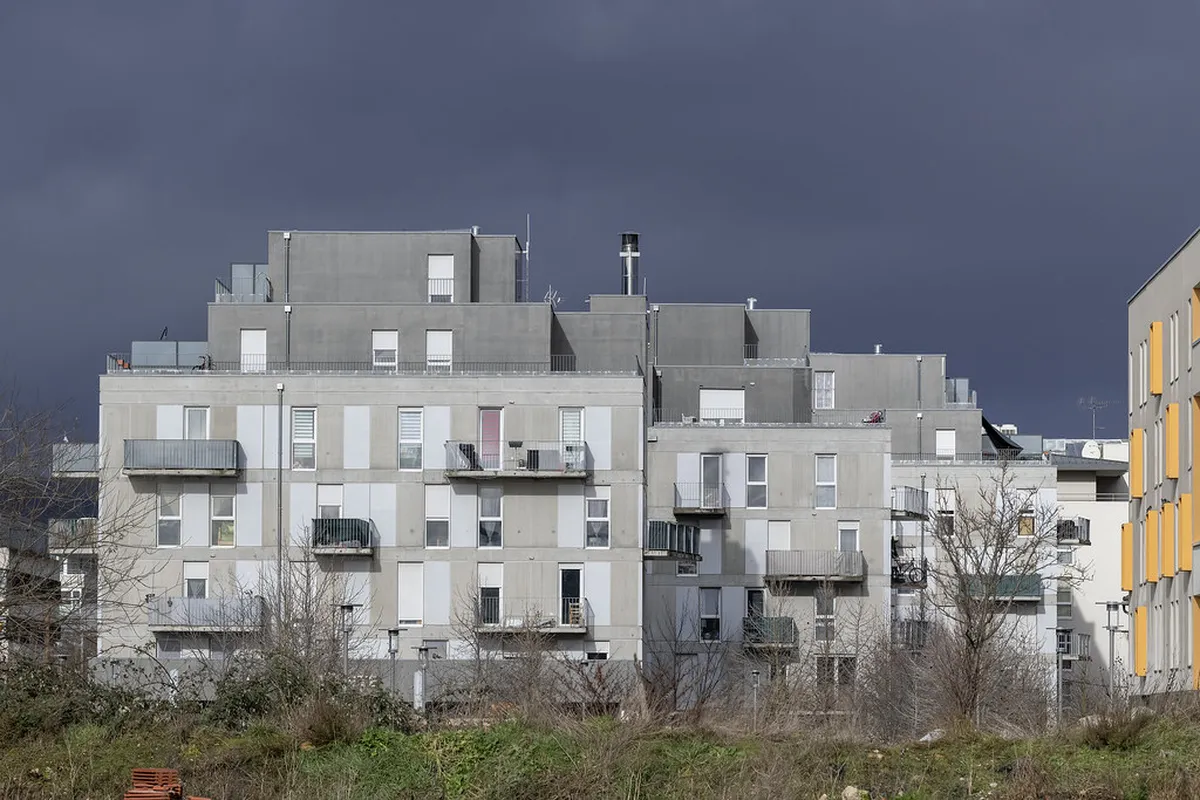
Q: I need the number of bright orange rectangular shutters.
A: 8